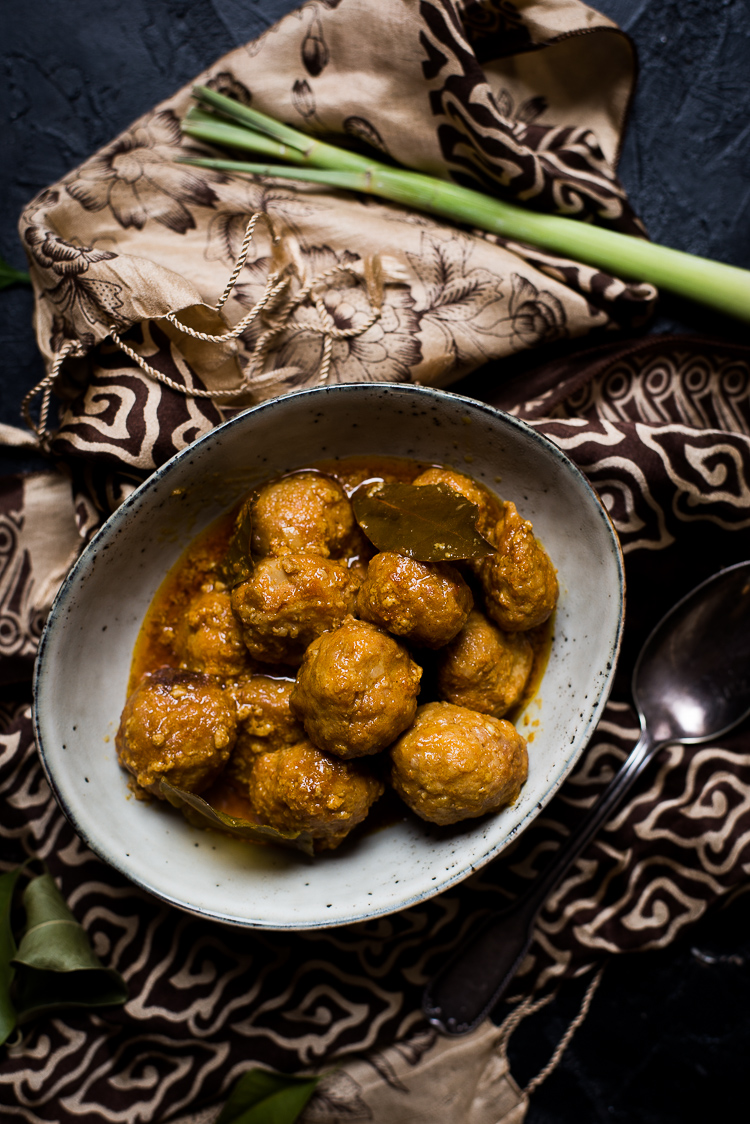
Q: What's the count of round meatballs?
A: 12